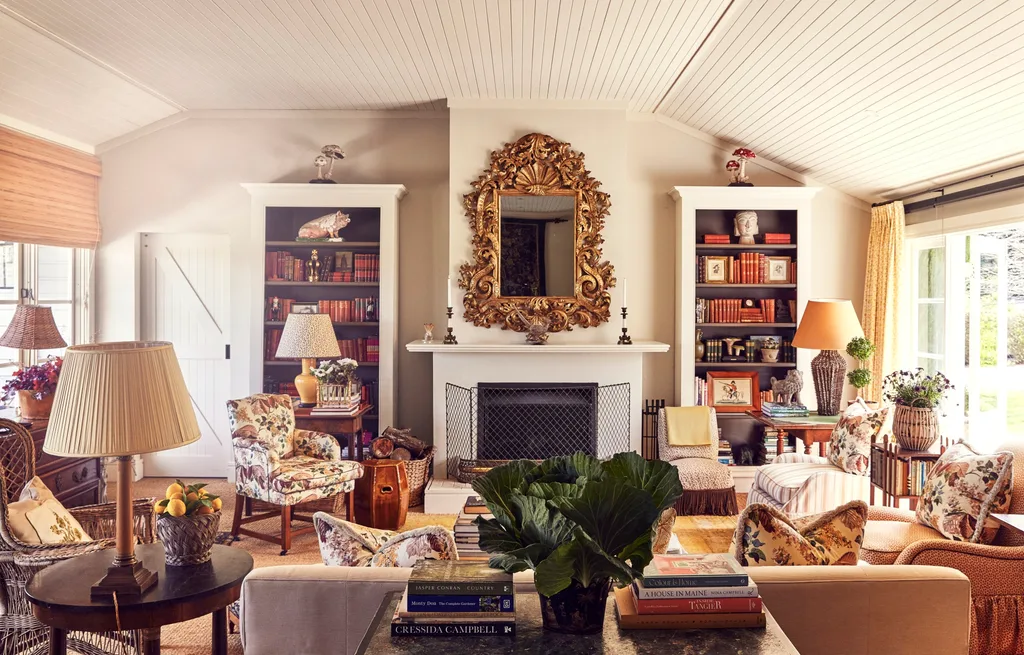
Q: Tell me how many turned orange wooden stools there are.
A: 1